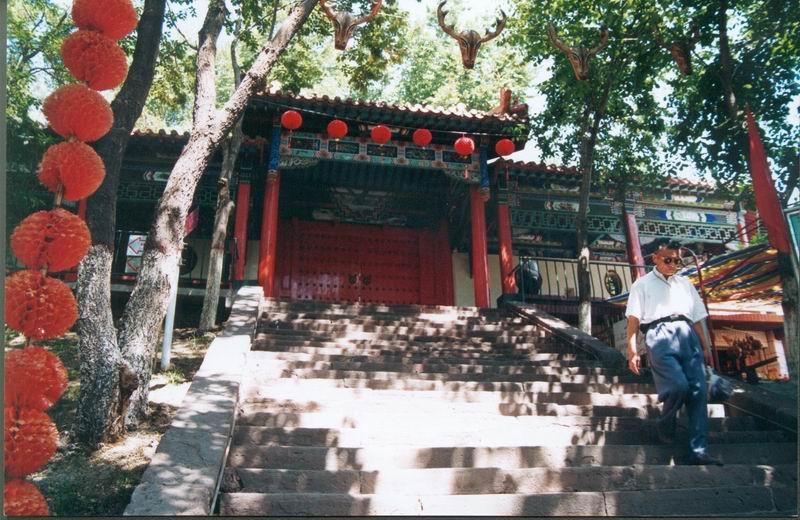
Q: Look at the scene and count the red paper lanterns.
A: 15